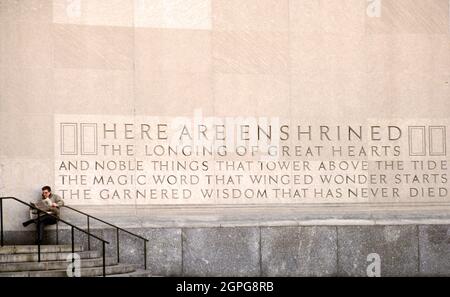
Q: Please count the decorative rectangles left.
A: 2